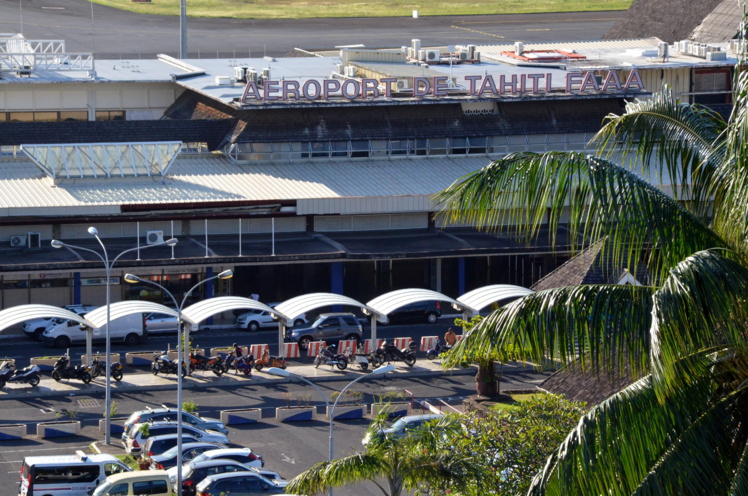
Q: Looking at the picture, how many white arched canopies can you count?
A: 6